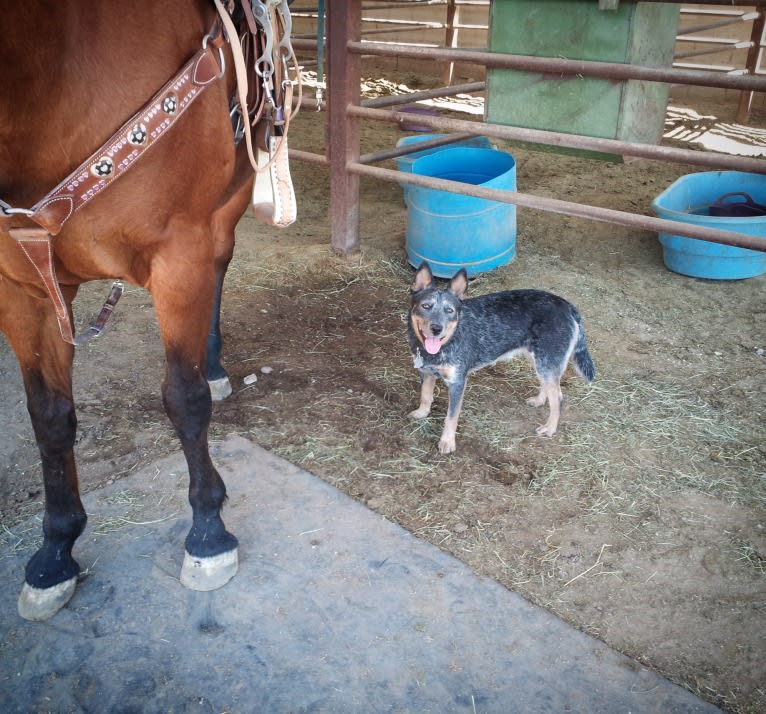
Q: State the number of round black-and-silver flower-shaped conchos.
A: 3